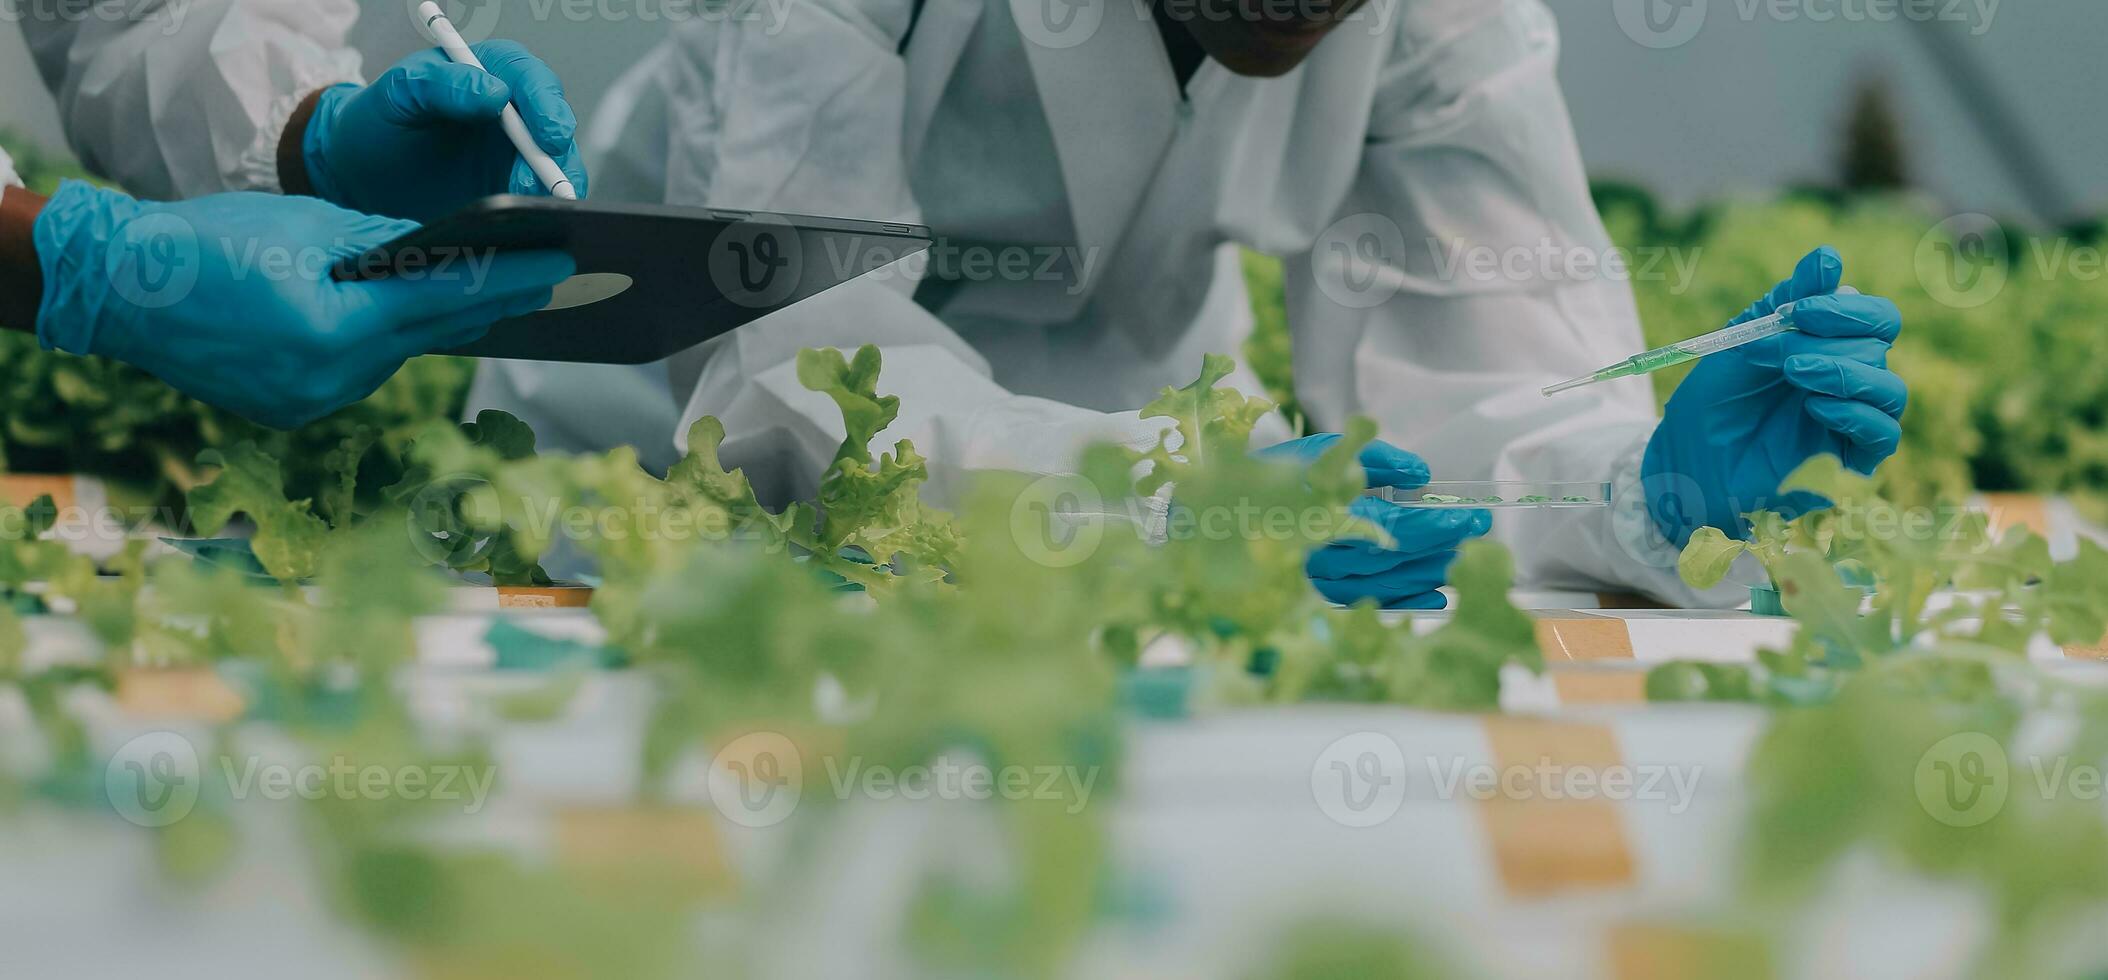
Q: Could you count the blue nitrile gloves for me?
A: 4